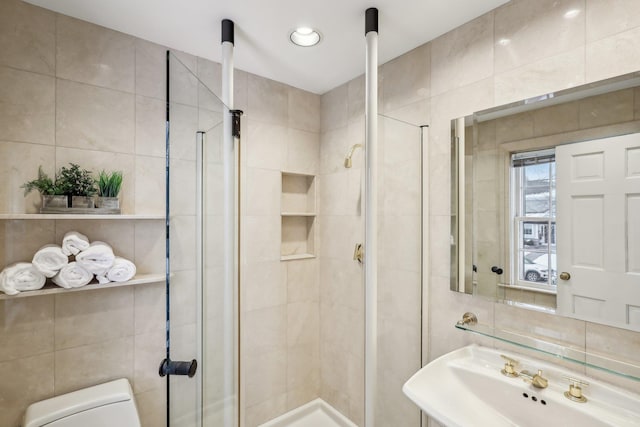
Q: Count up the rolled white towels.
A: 6